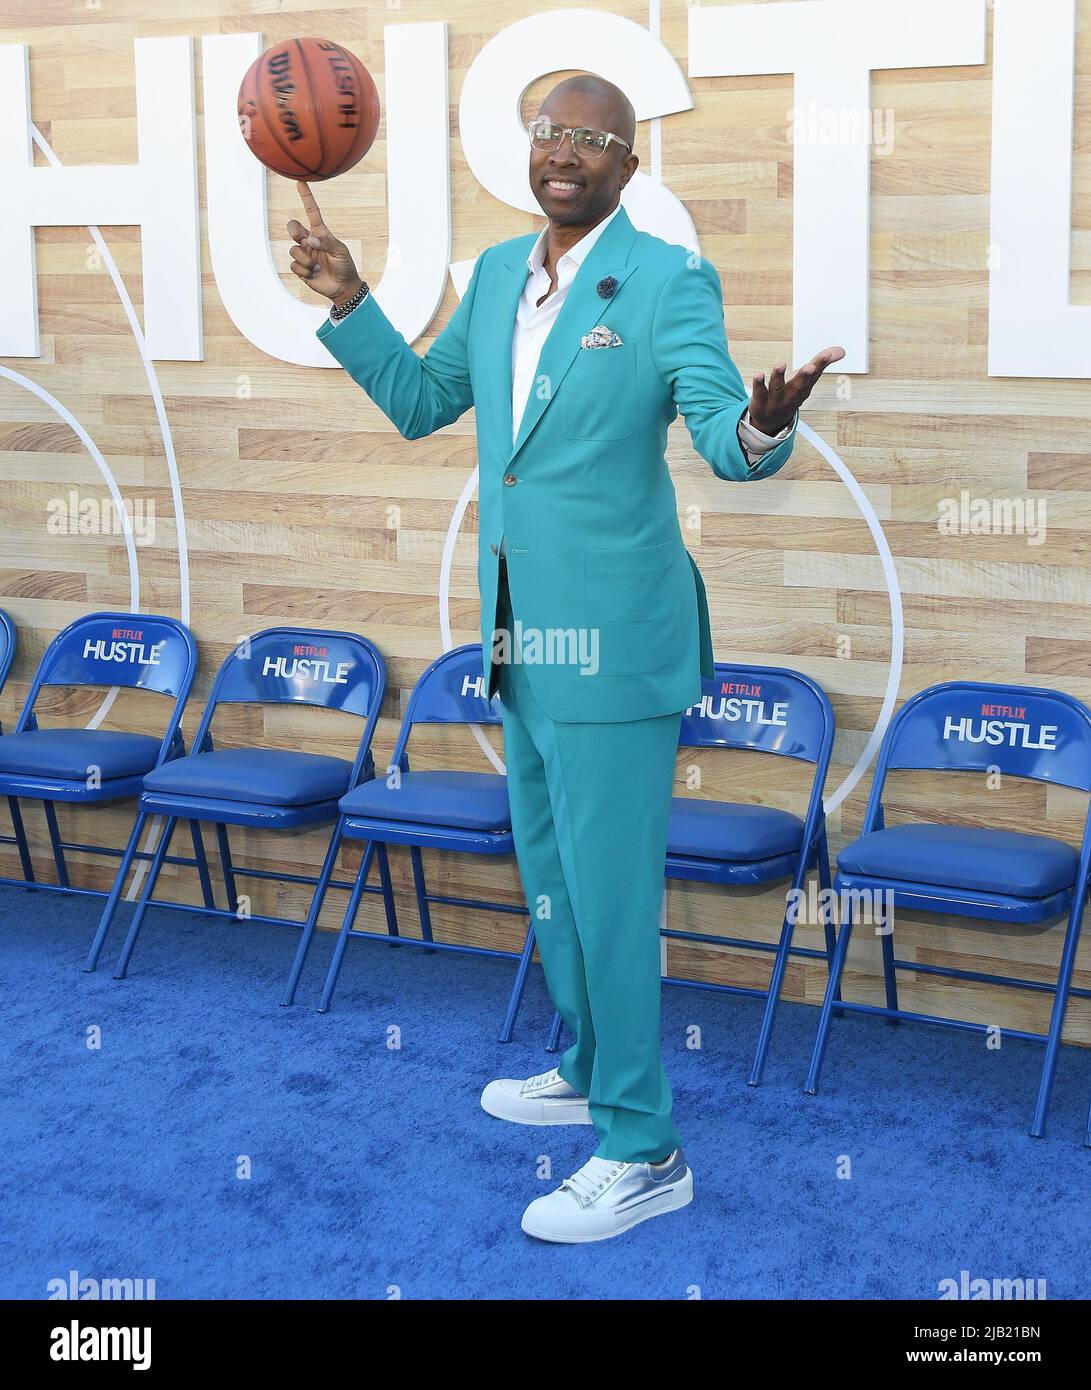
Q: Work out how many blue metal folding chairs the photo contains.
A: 6